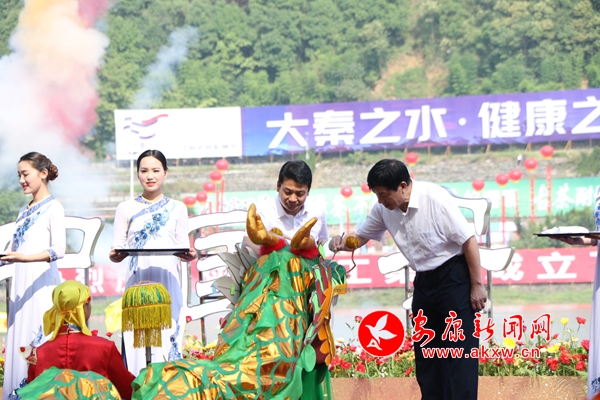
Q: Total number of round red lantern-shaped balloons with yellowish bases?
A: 13